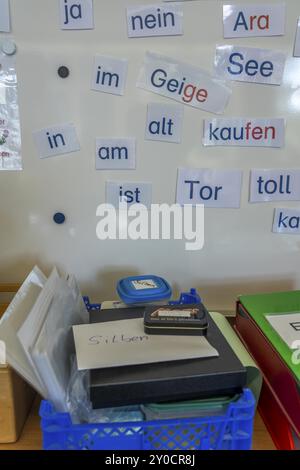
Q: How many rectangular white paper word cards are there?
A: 14